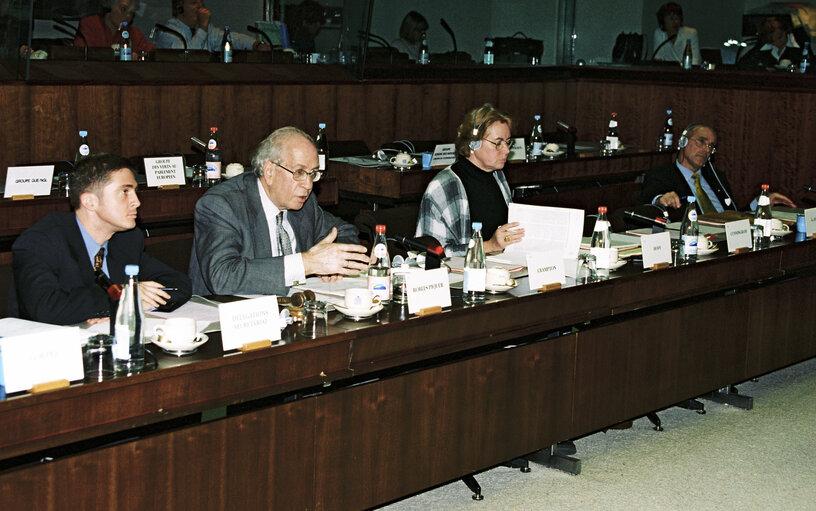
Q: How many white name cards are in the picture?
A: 11